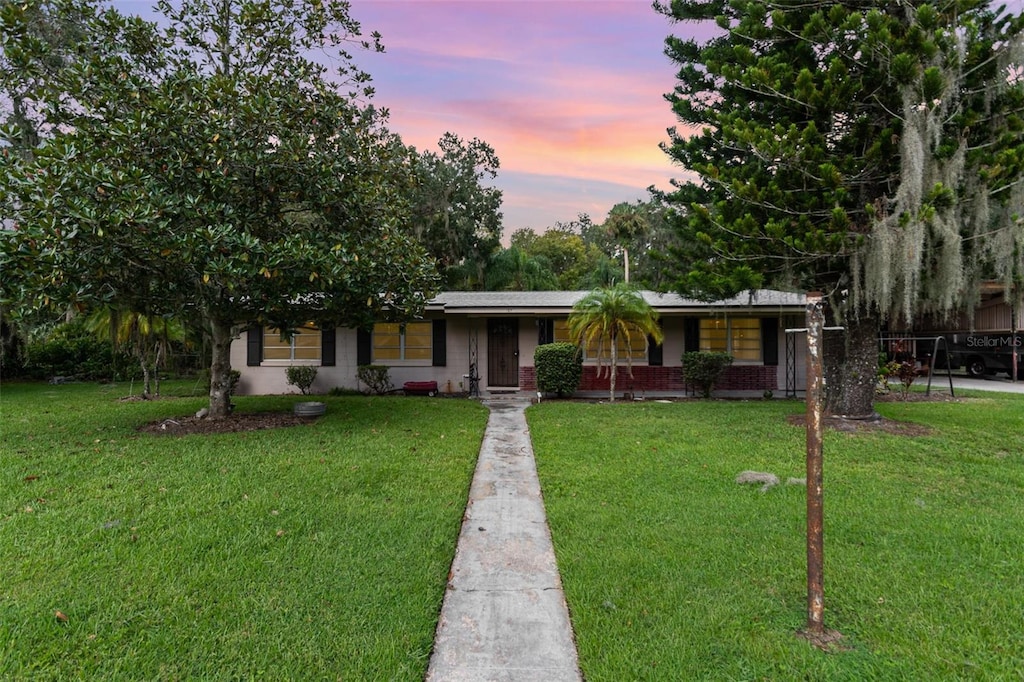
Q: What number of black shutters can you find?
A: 8